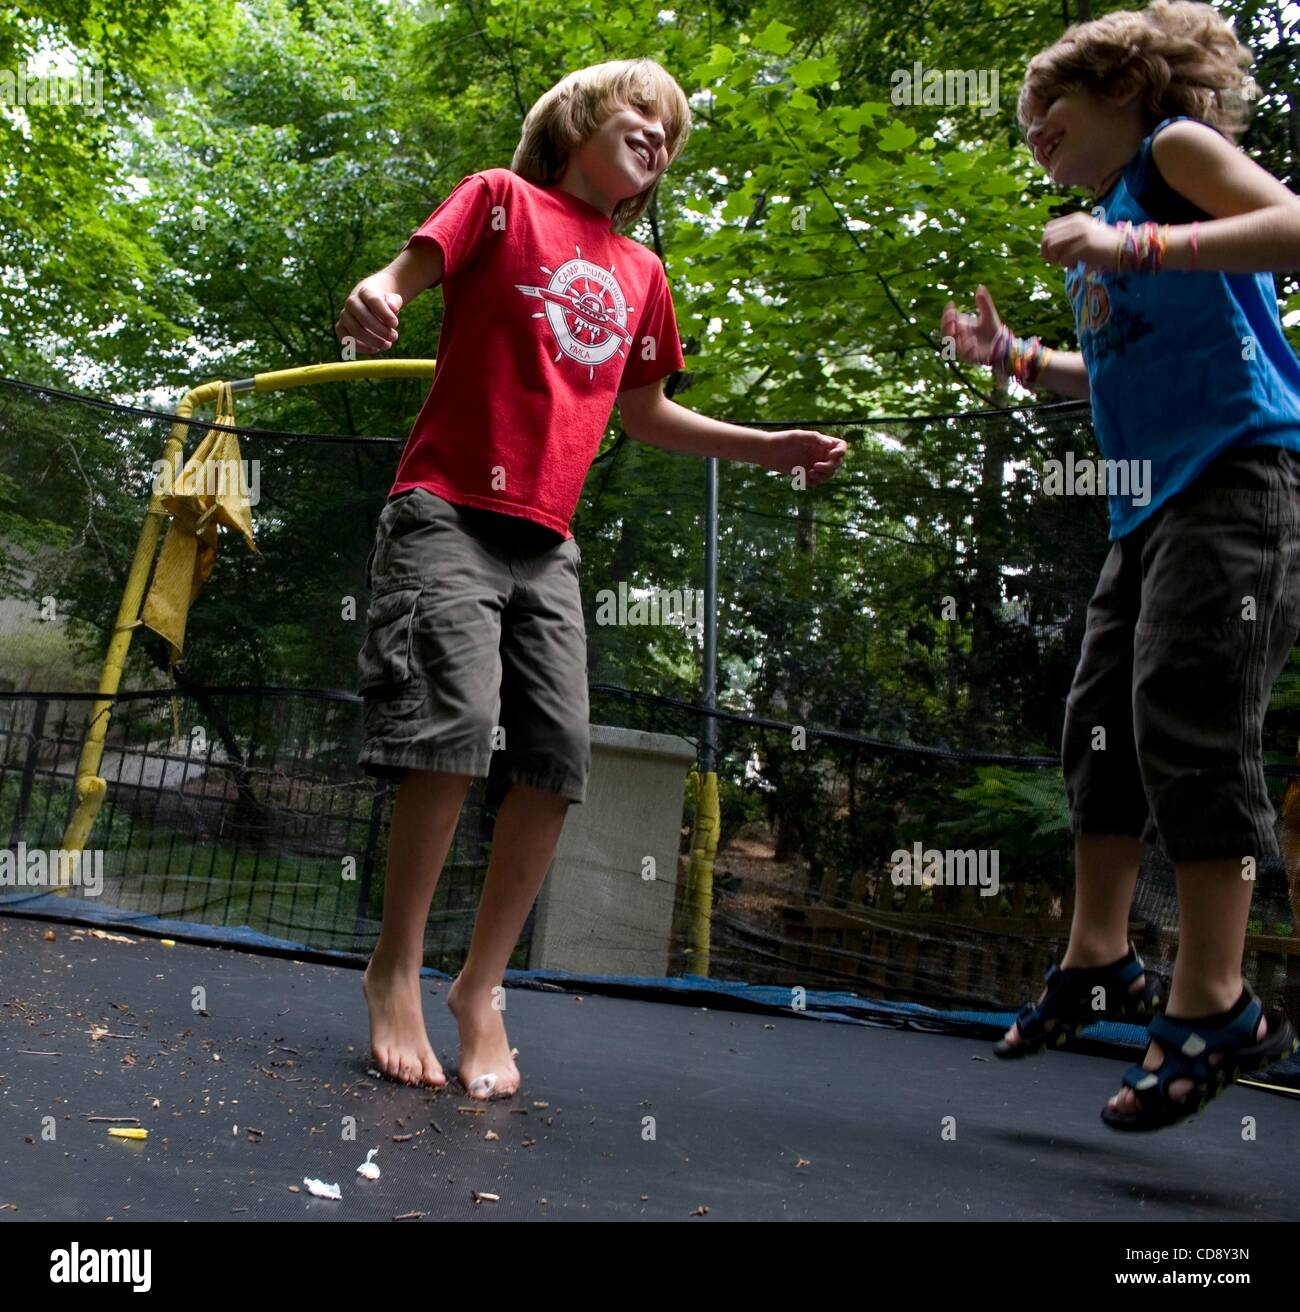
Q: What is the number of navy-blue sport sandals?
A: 2